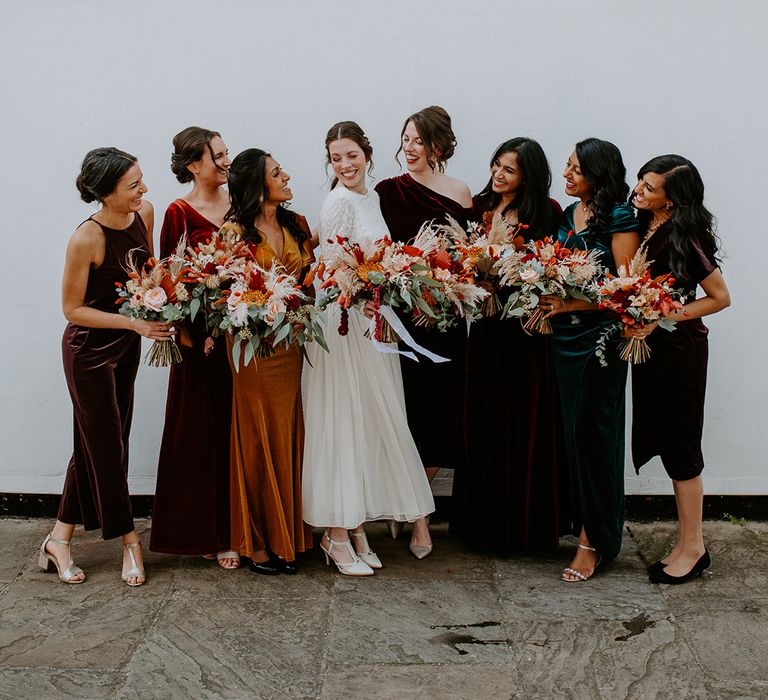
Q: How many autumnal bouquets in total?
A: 8